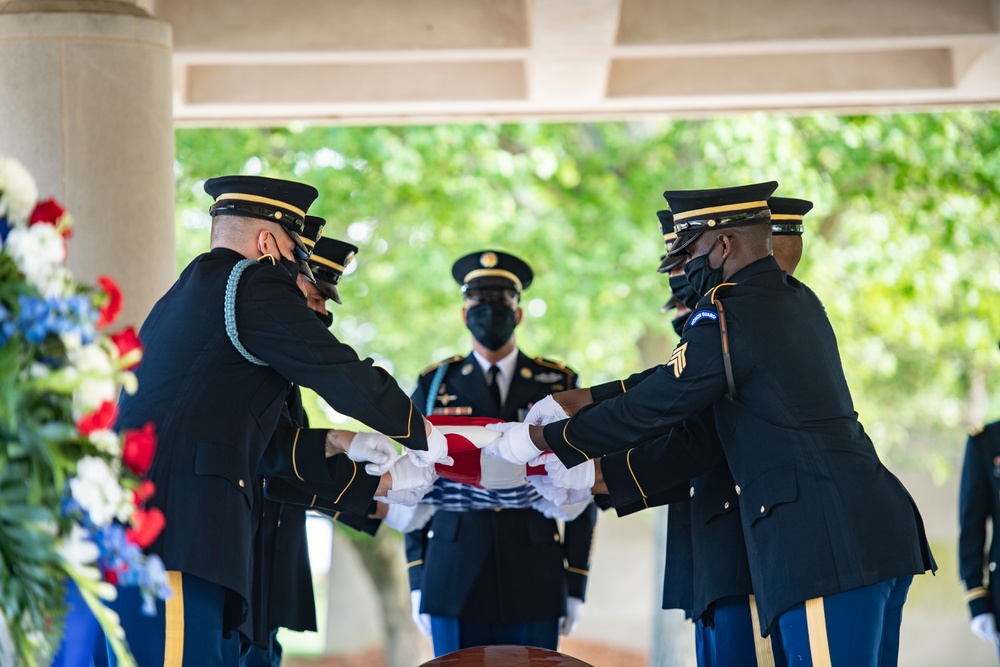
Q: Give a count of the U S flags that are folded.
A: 1